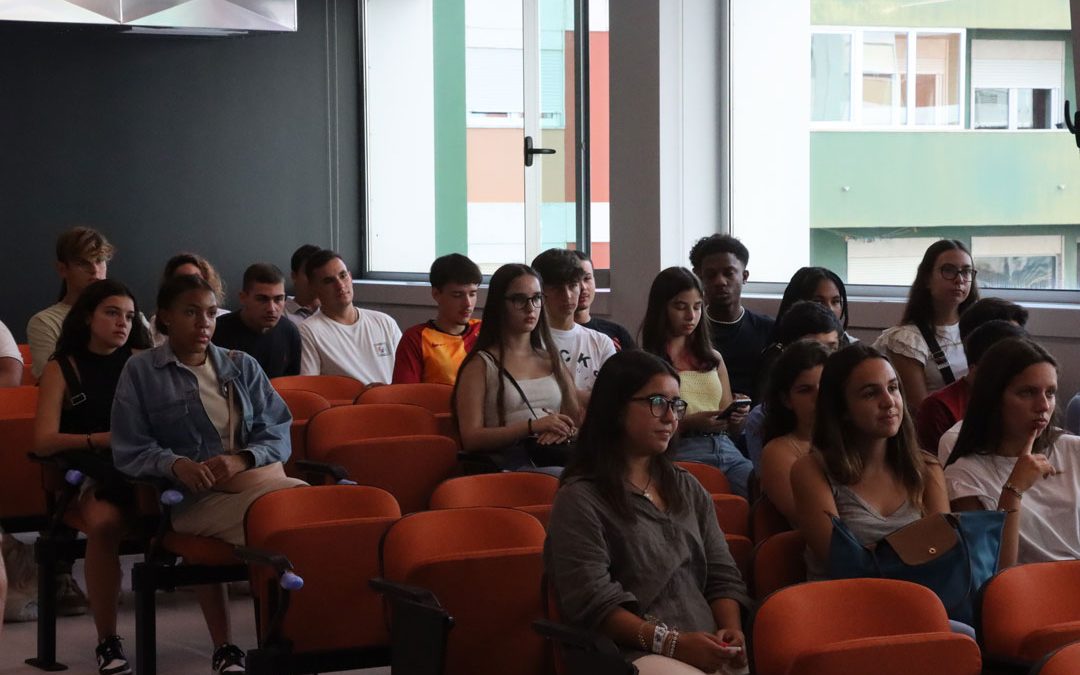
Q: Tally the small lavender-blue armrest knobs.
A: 4